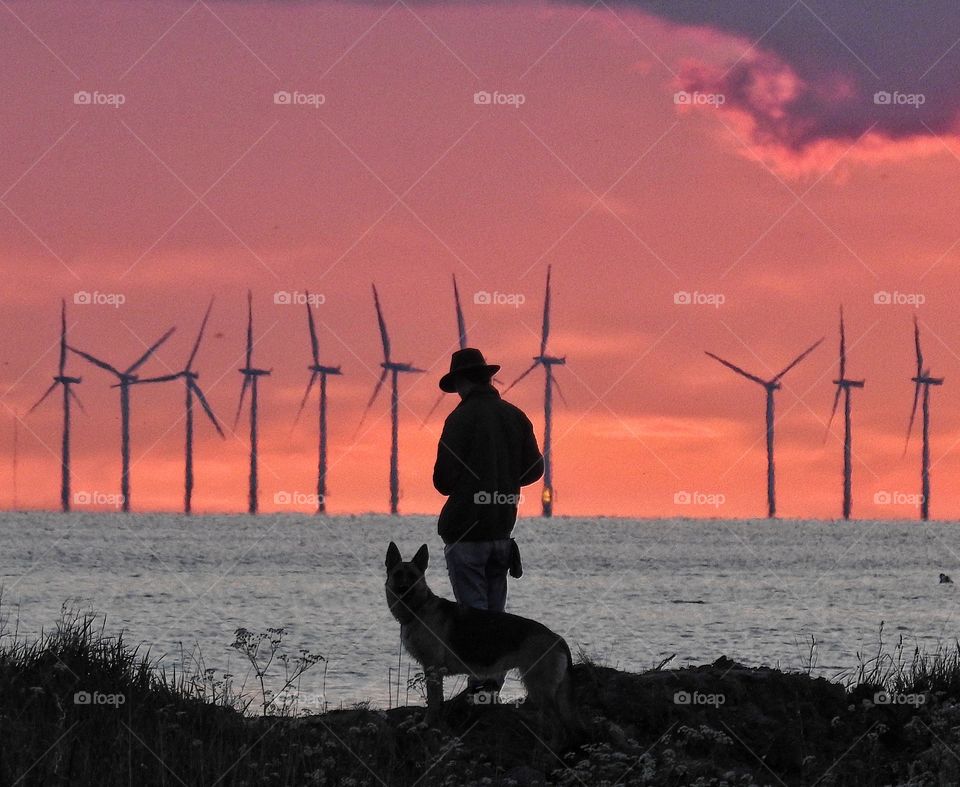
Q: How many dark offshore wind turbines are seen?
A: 11